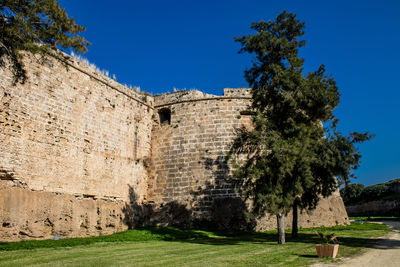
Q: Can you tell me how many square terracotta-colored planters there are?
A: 1